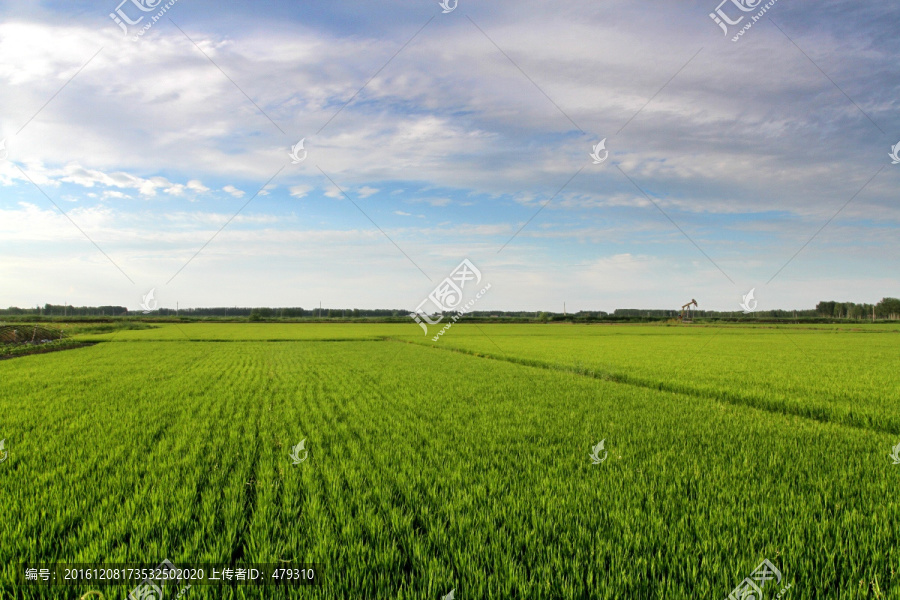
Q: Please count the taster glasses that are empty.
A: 0